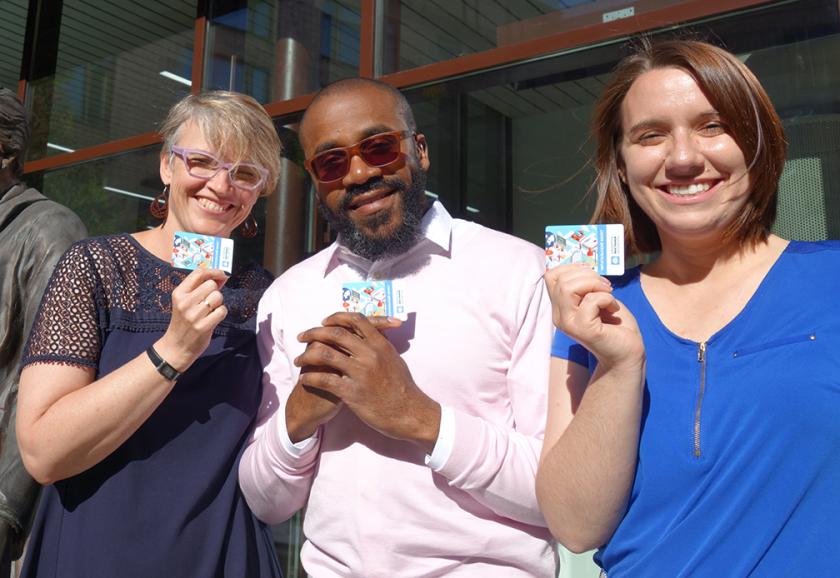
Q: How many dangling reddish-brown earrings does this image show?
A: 2